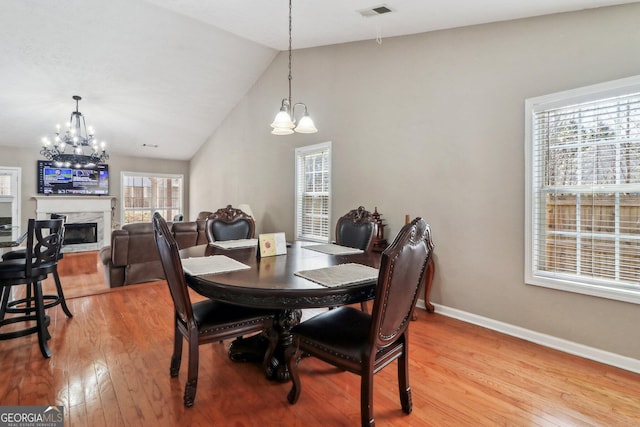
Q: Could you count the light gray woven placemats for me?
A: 4